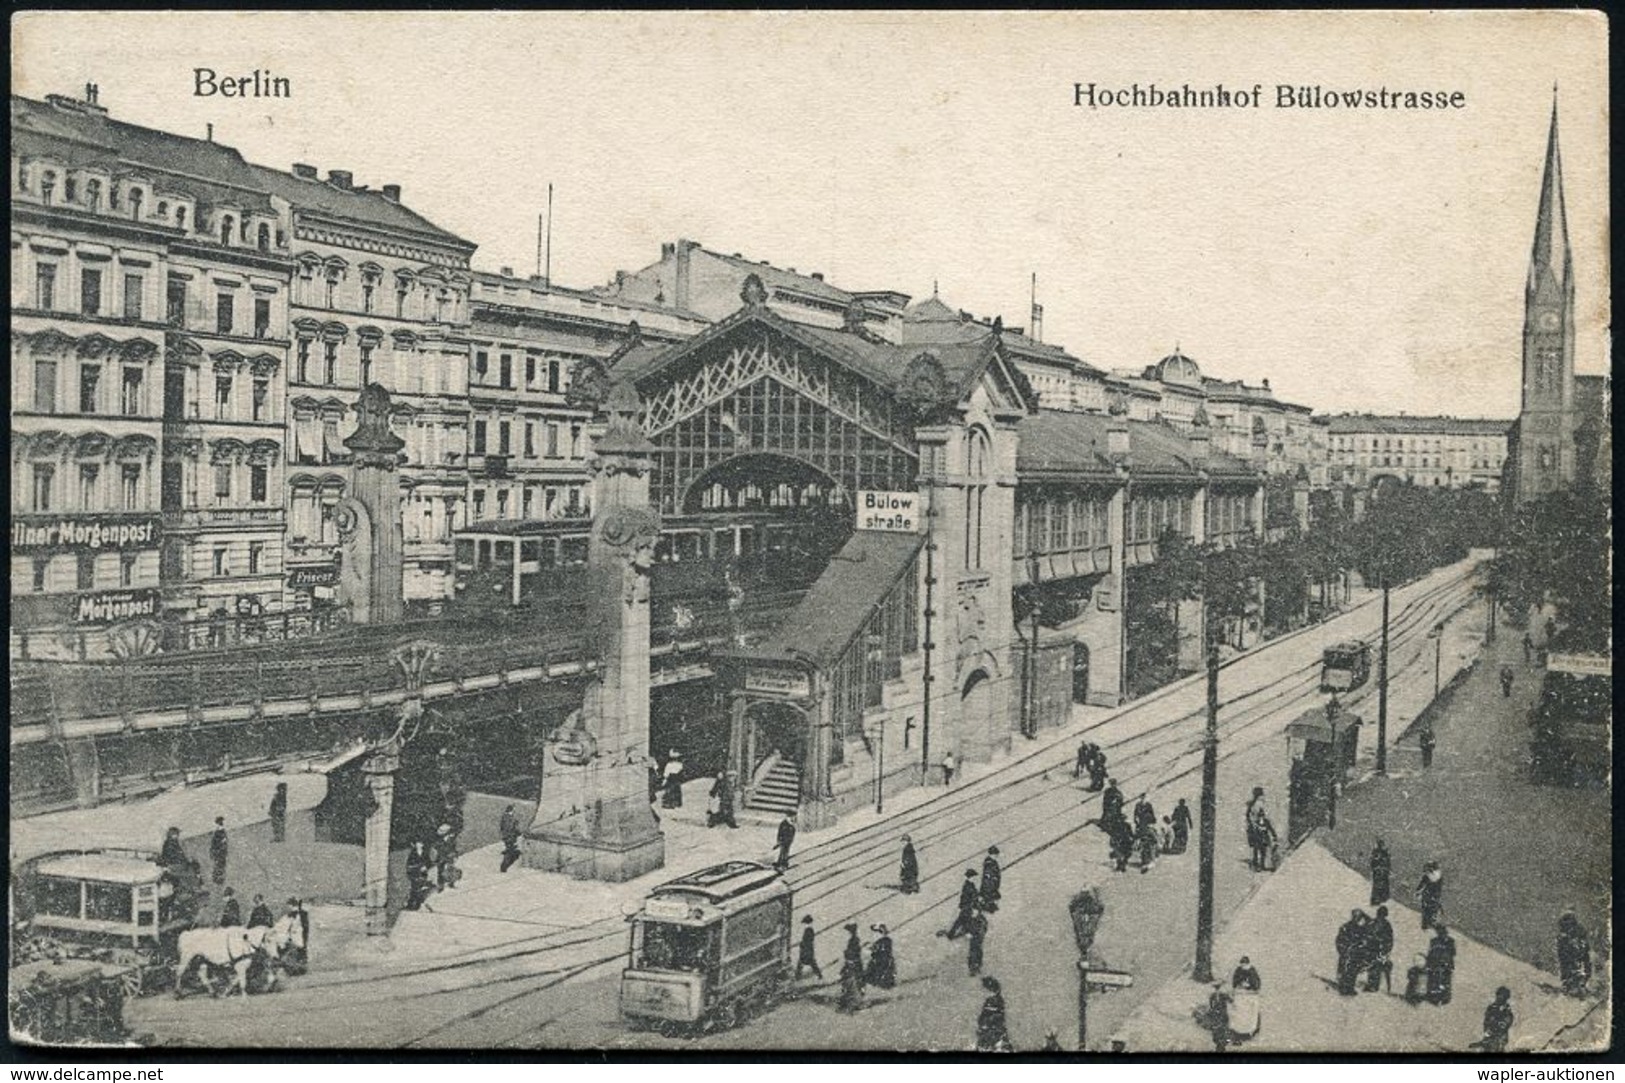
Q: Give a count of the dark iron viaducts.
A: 1